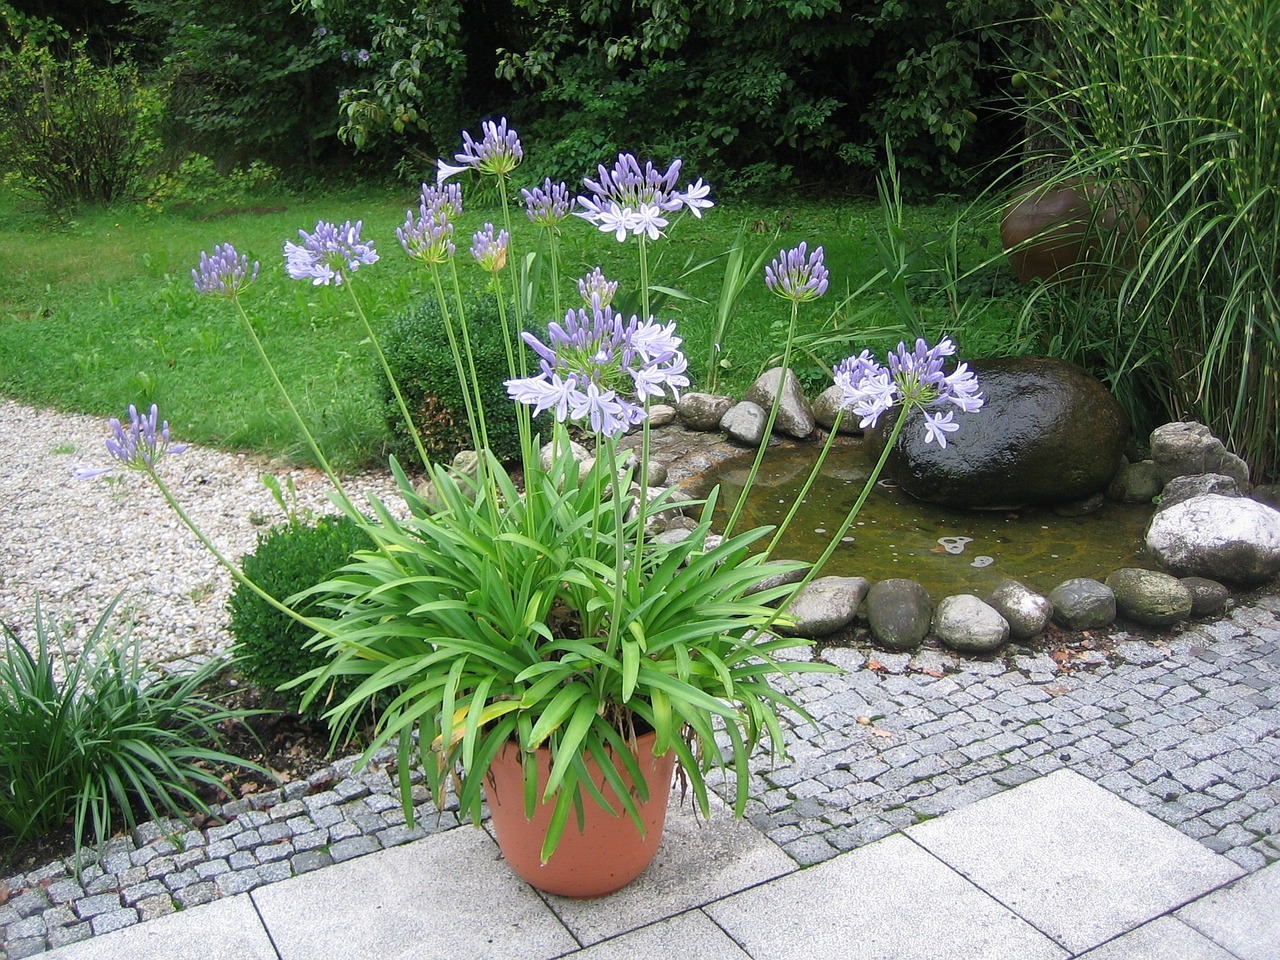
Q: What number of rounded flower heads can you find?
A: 14